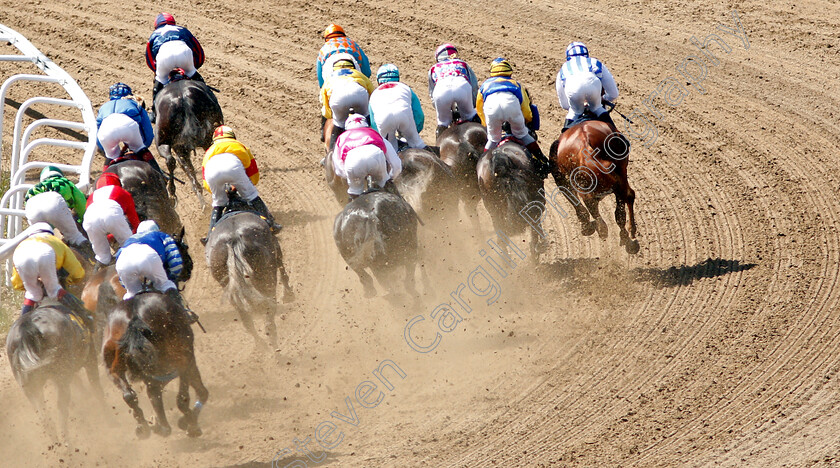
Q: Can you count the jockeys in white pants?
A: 14